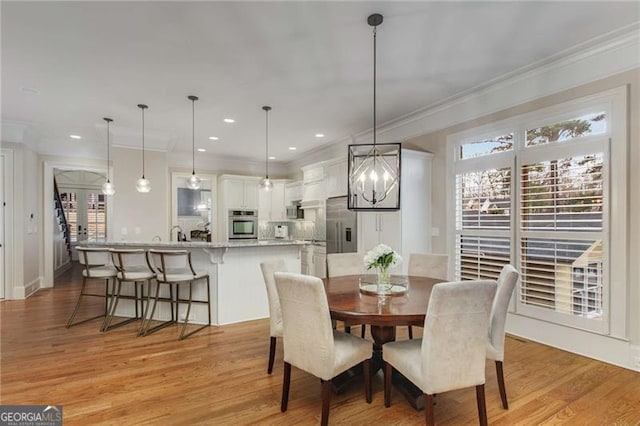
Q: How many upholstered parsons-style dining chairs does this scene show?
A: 6